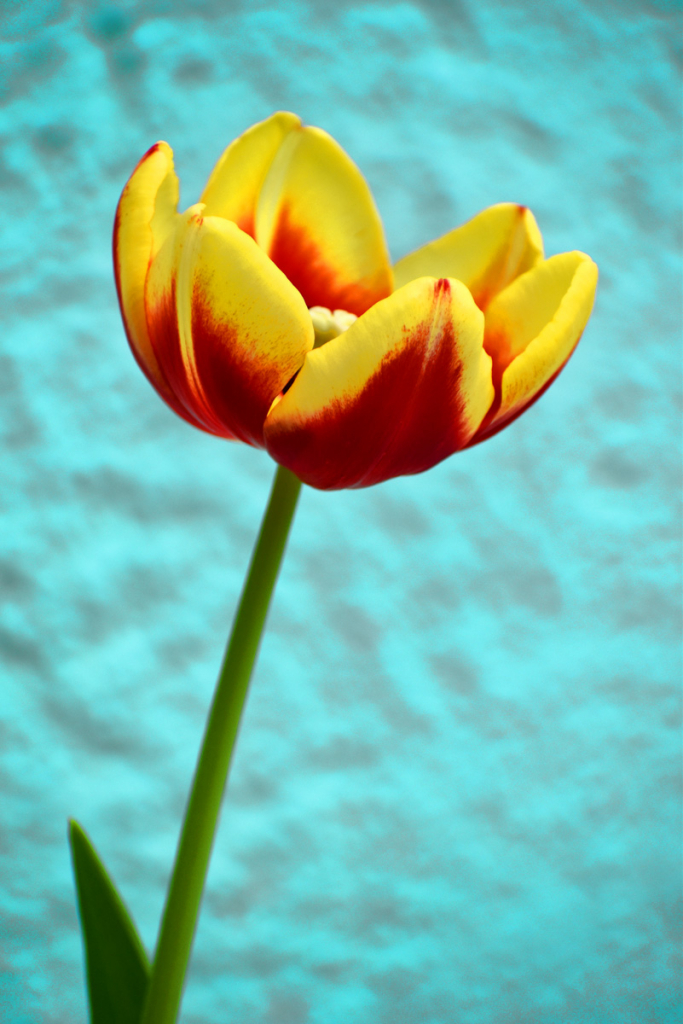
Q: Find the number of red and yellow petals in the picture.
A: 6